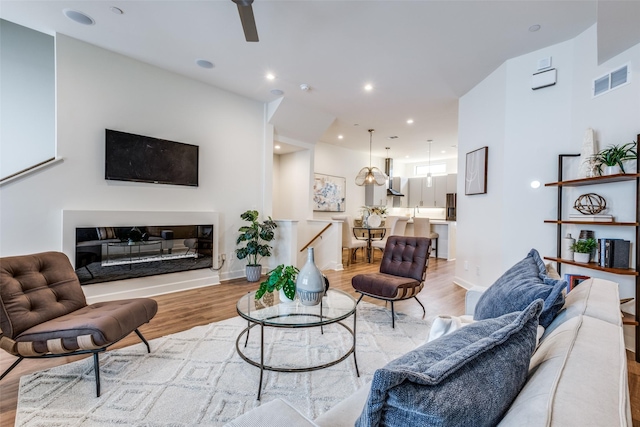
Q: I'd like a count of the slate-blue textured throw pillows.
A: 2